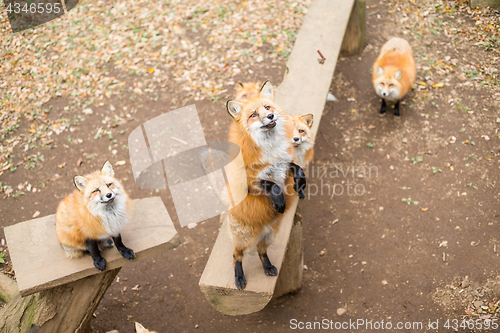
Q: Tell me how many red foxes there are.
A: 5